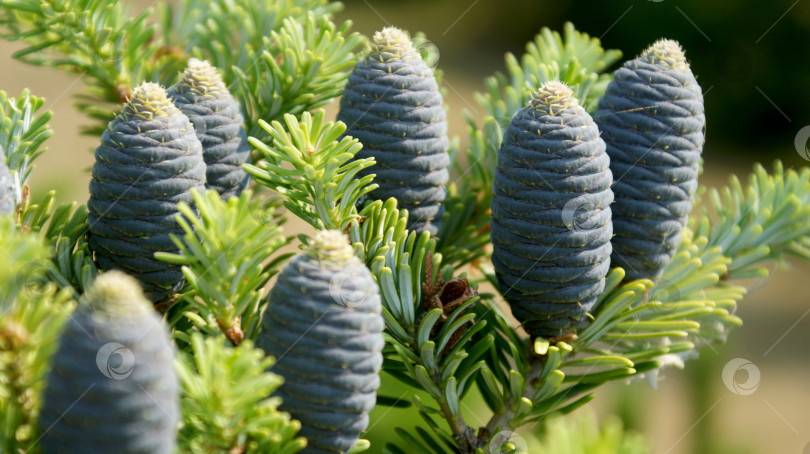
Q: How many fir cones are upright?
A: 7